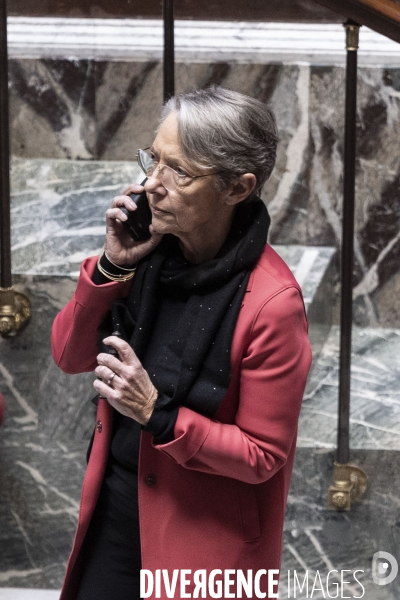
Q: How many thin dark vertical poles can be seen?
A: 3